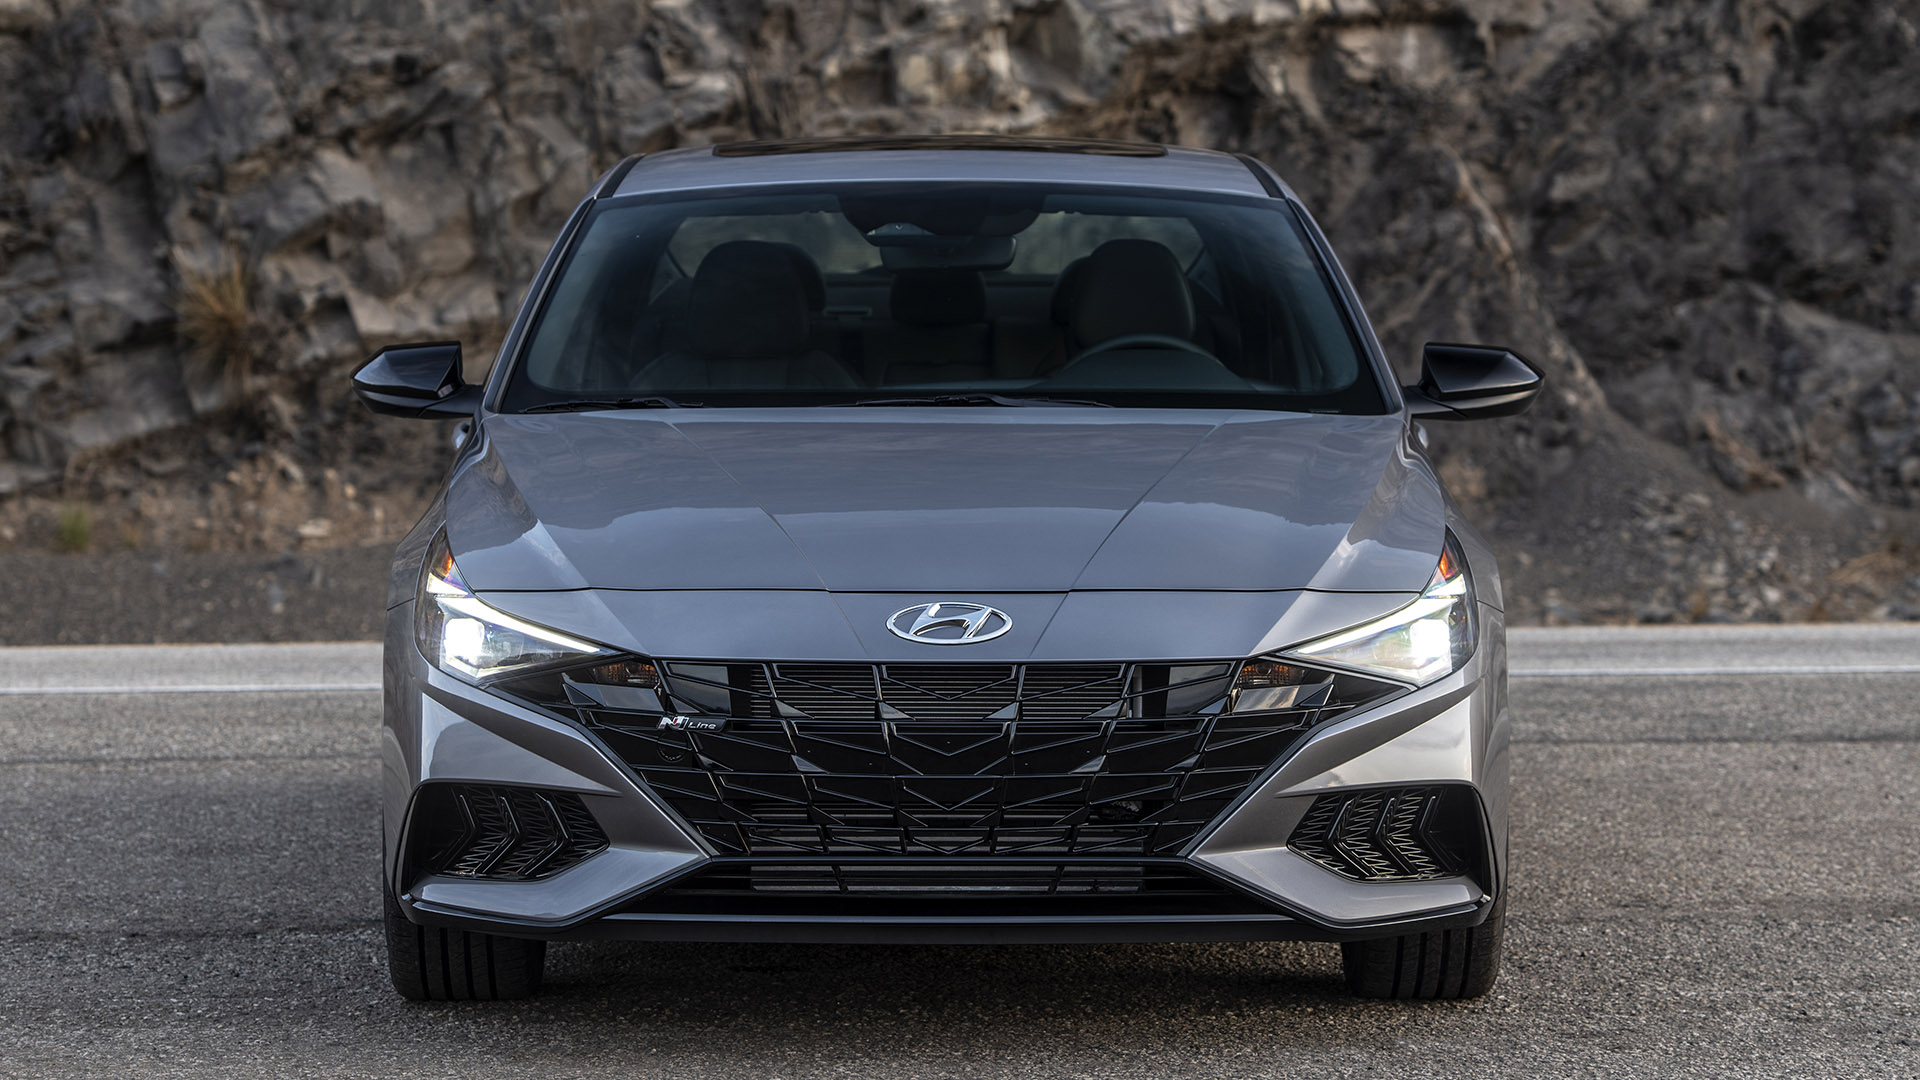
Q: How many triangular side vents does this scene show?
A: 2